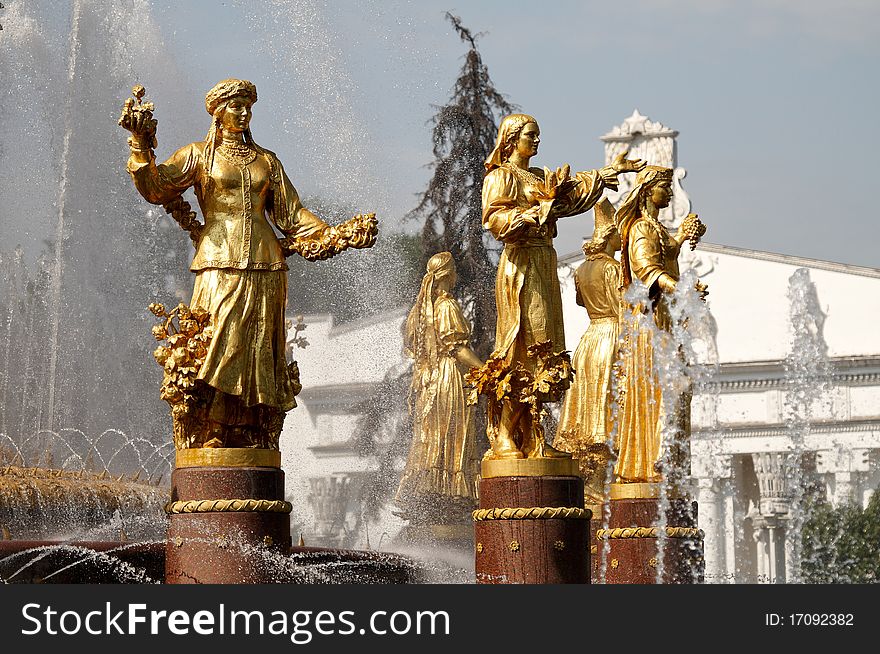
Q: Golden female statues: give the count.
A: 5